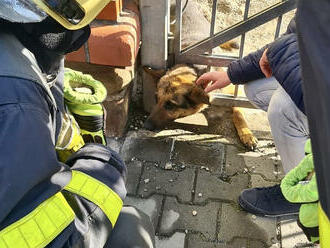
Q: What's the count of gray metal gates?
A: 1